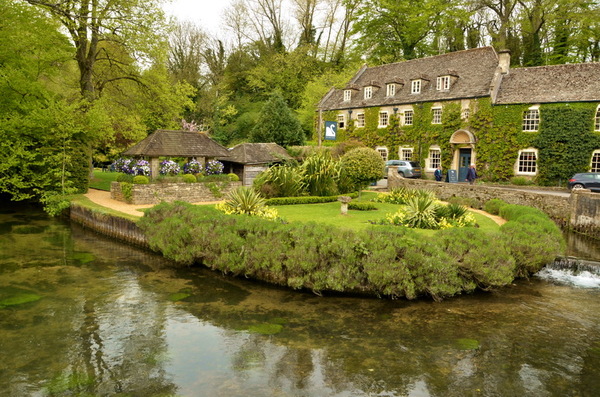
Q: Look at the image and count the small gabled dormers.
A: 5